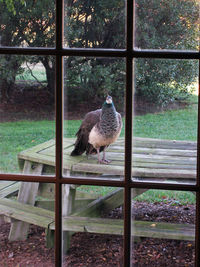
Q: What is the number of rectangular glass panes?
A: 9